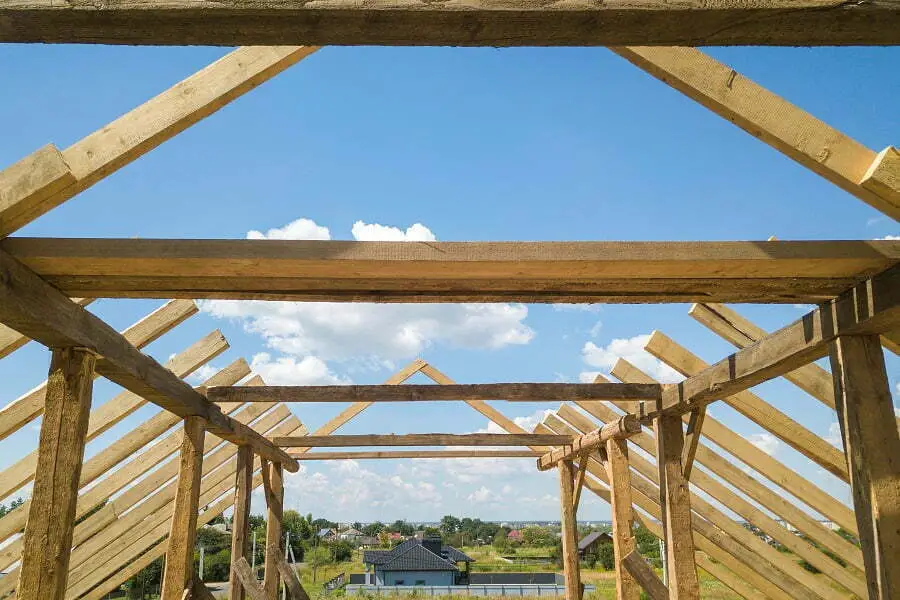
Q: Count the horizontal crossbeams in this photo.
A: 5